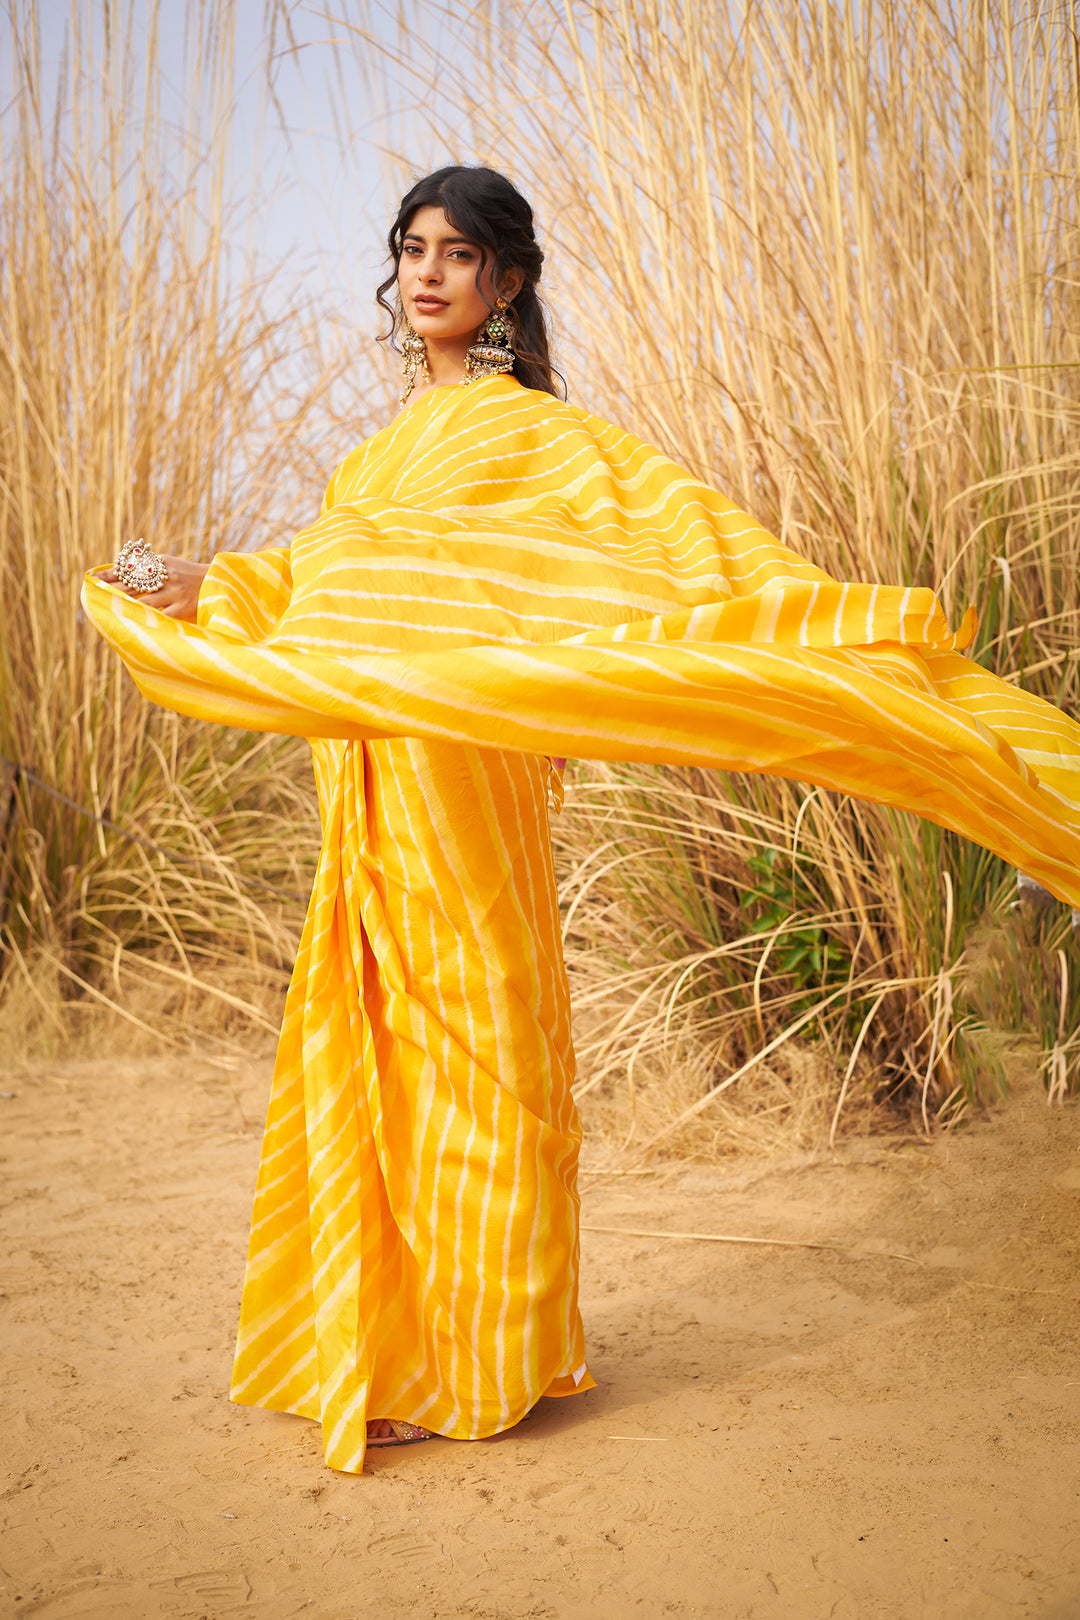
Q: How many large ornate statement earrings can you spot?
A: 2